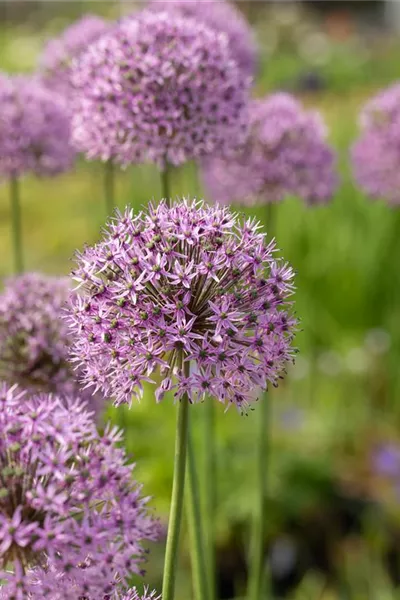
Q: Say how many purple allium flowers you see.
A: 9